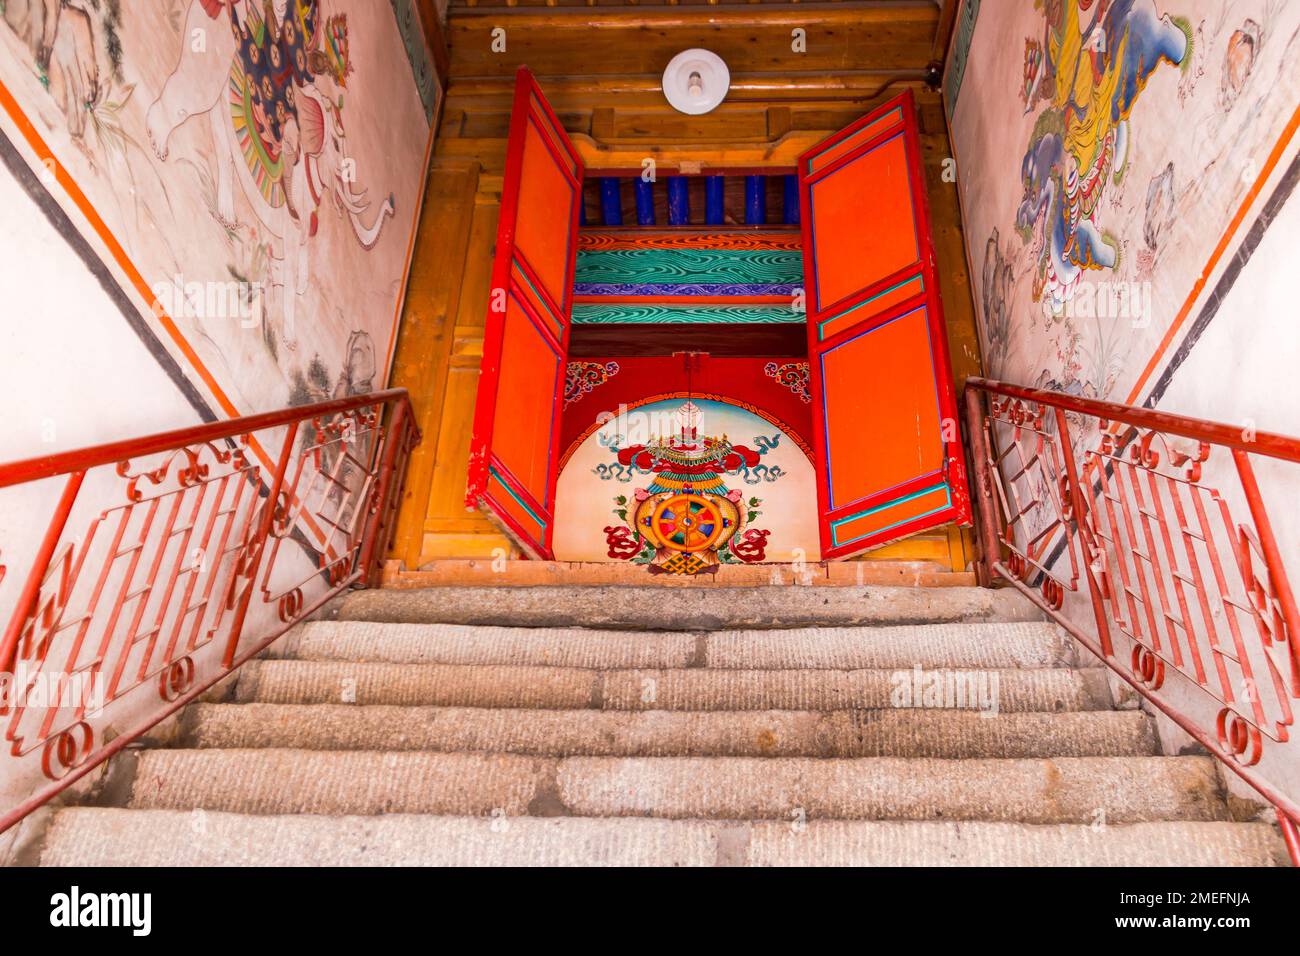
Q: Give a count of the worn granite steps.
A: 6